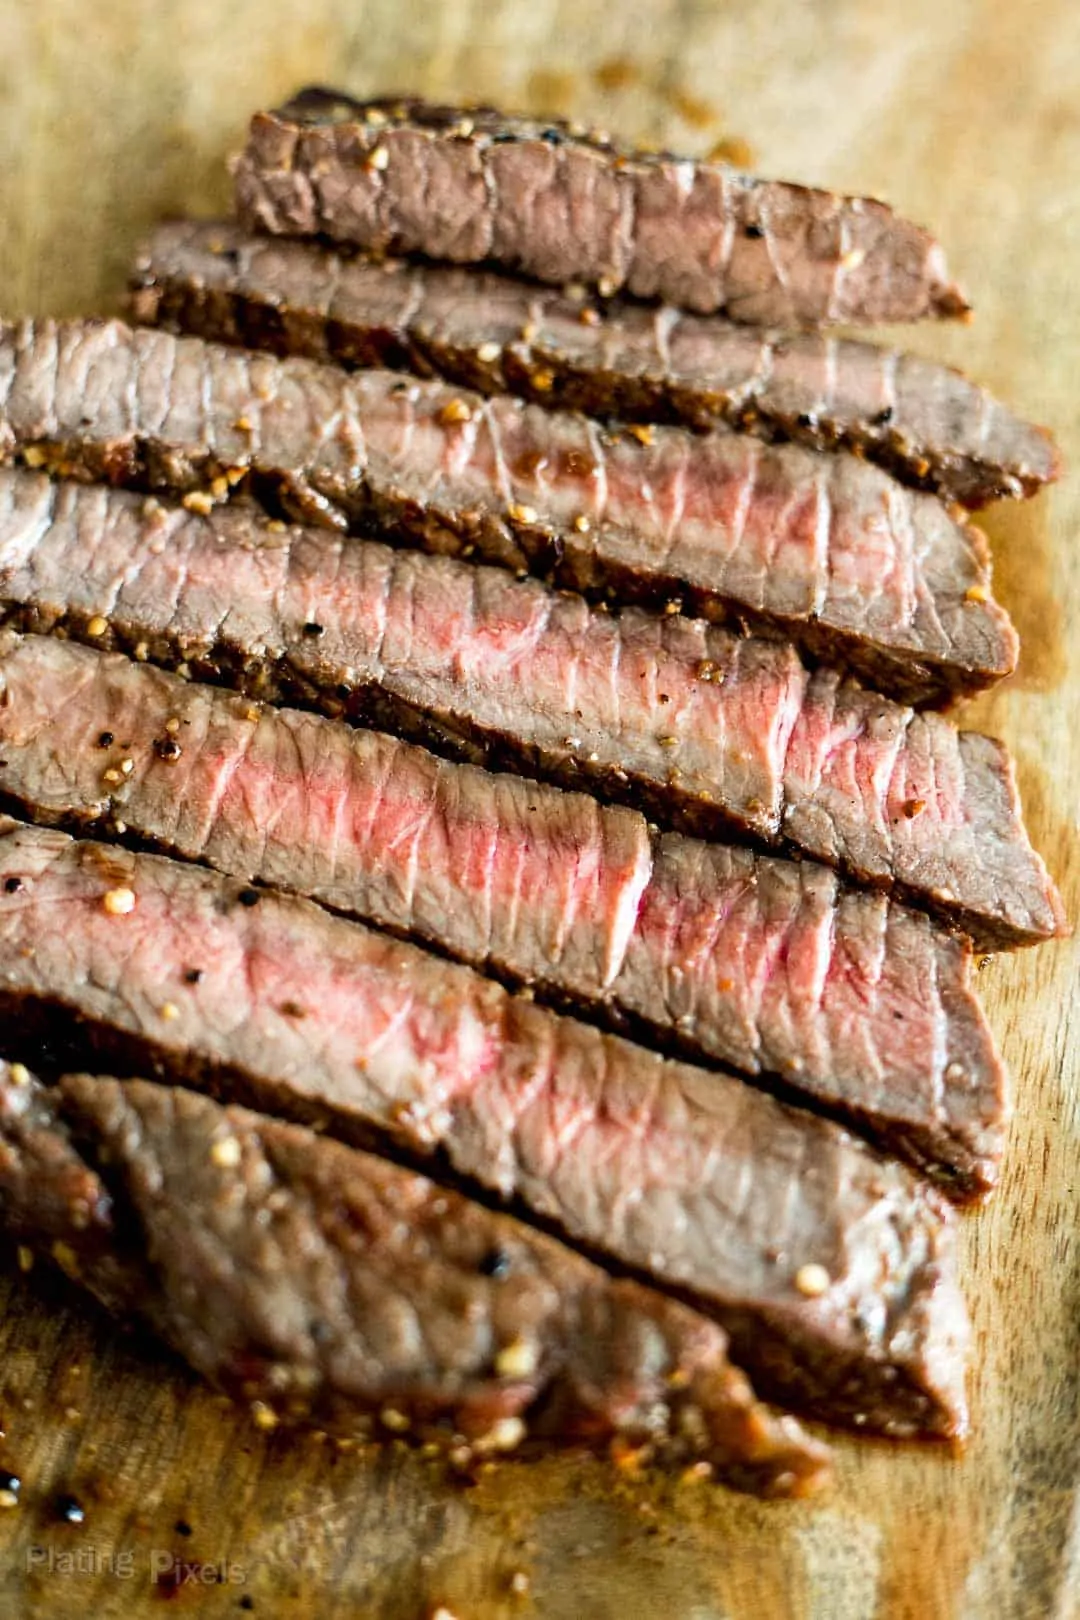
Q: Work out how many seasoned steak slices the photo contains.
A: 7